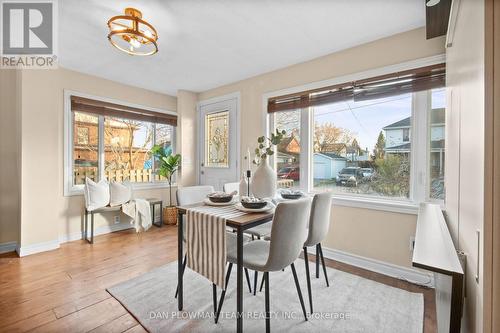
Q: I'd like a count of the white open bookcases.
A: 0